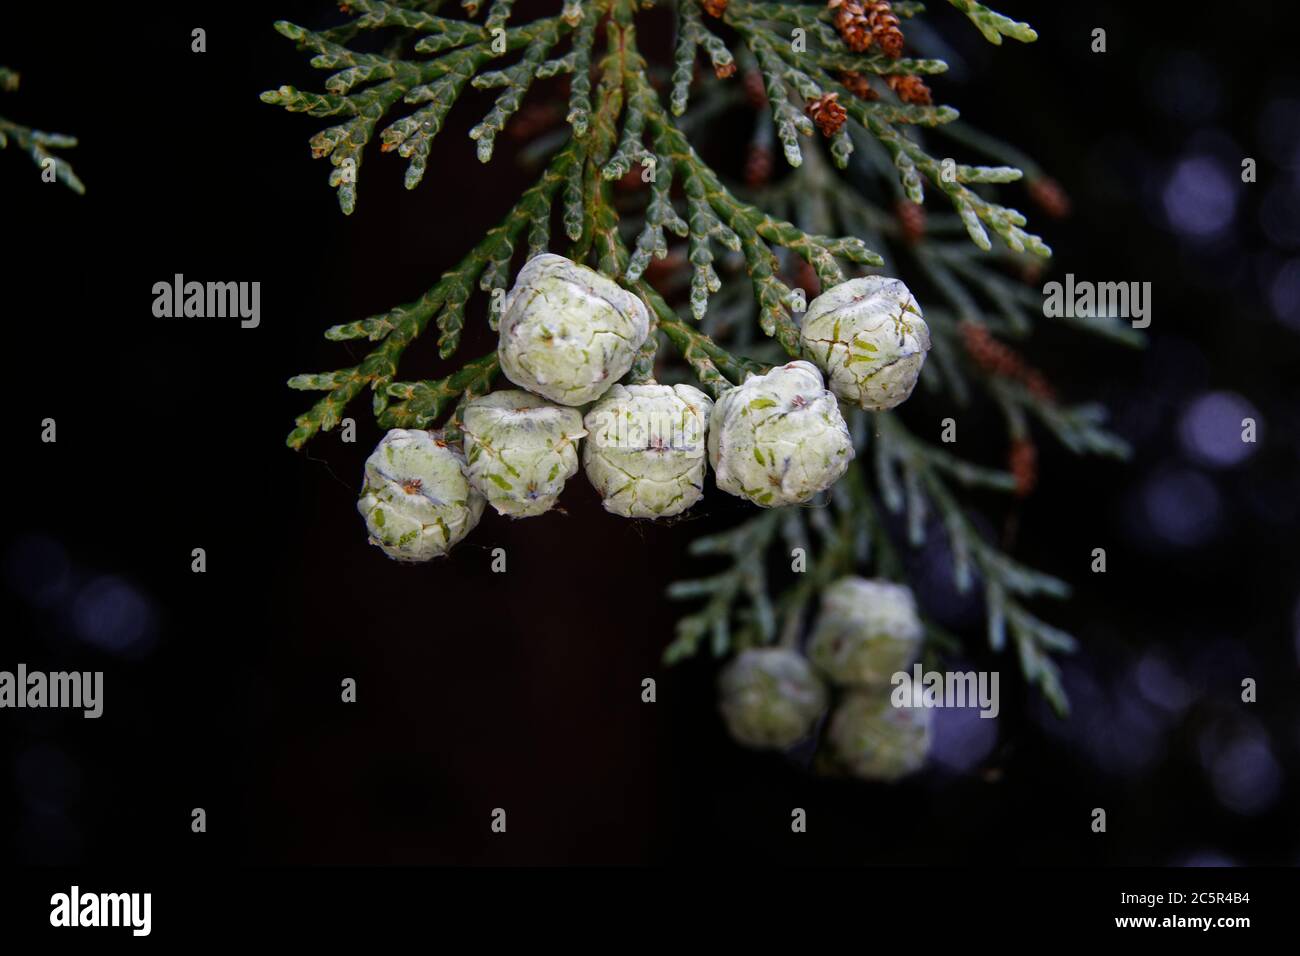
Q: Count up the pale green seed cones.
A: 9